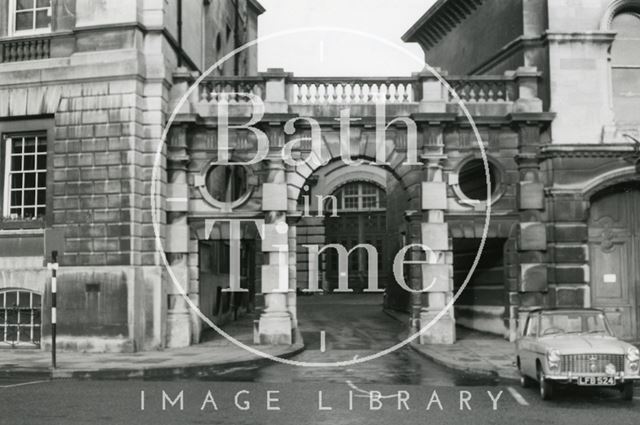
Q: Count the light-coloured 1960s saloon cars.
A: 1